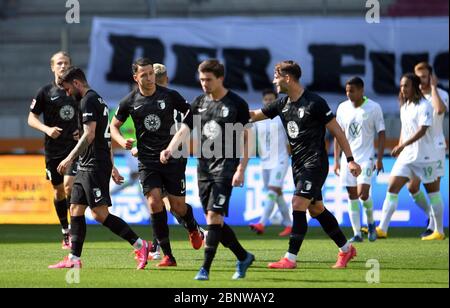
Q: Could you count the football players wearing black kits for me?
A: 6